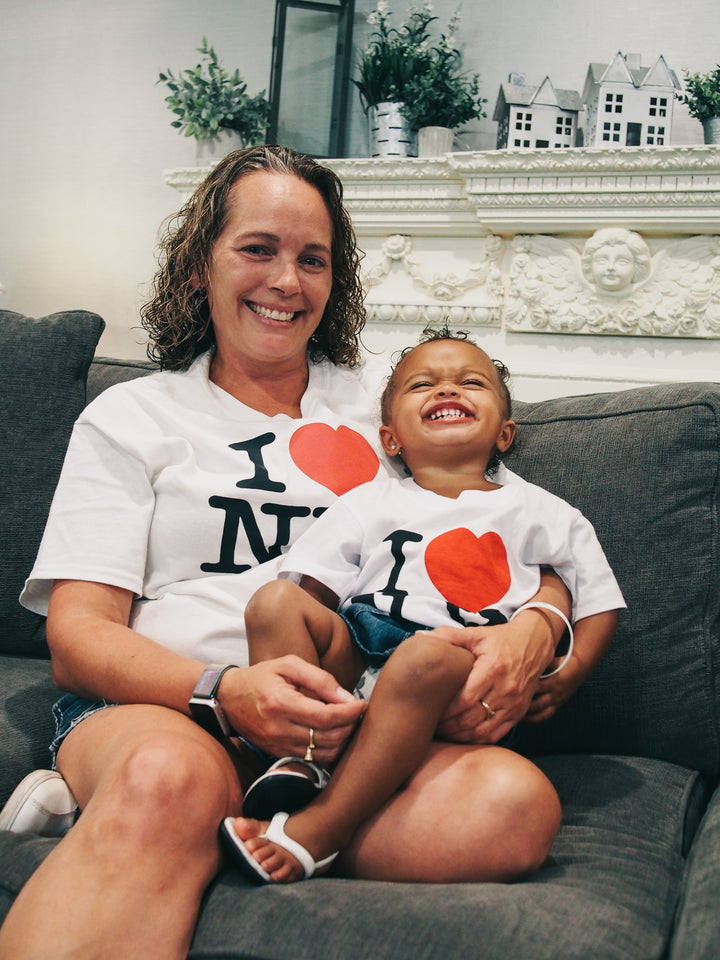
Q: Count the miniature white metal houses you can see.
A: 2